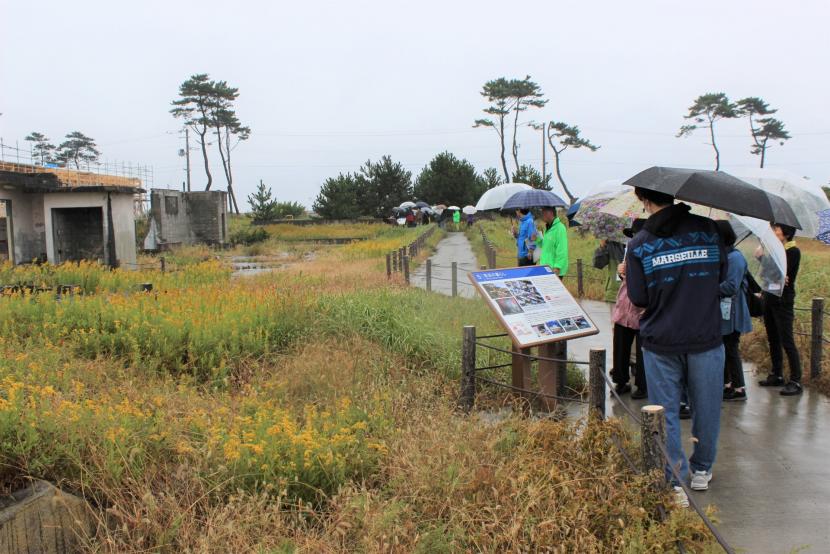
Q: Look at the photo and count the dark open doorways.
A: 2